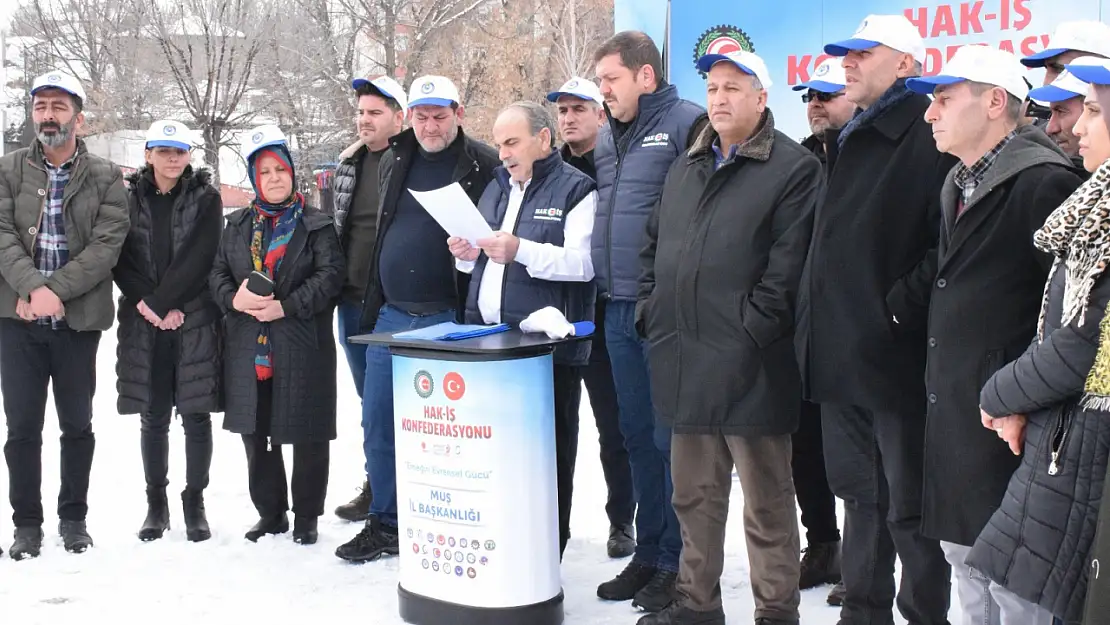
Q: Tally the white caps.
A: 14